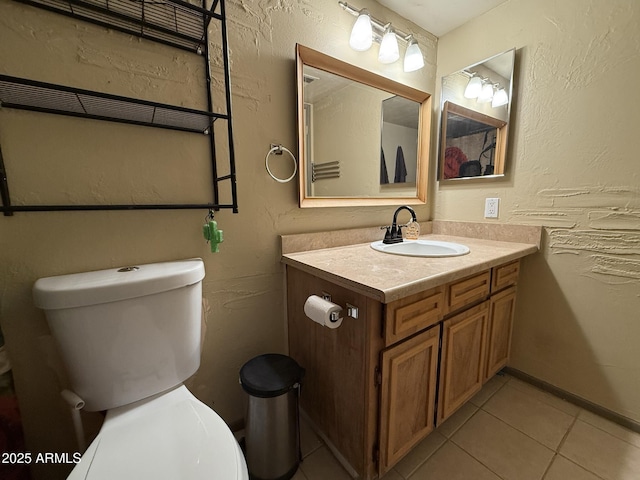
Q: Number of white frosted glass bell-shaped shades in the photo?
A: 3